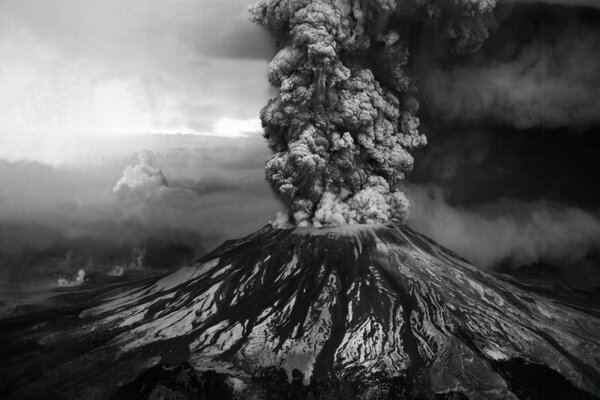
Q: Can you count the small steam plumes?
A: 3